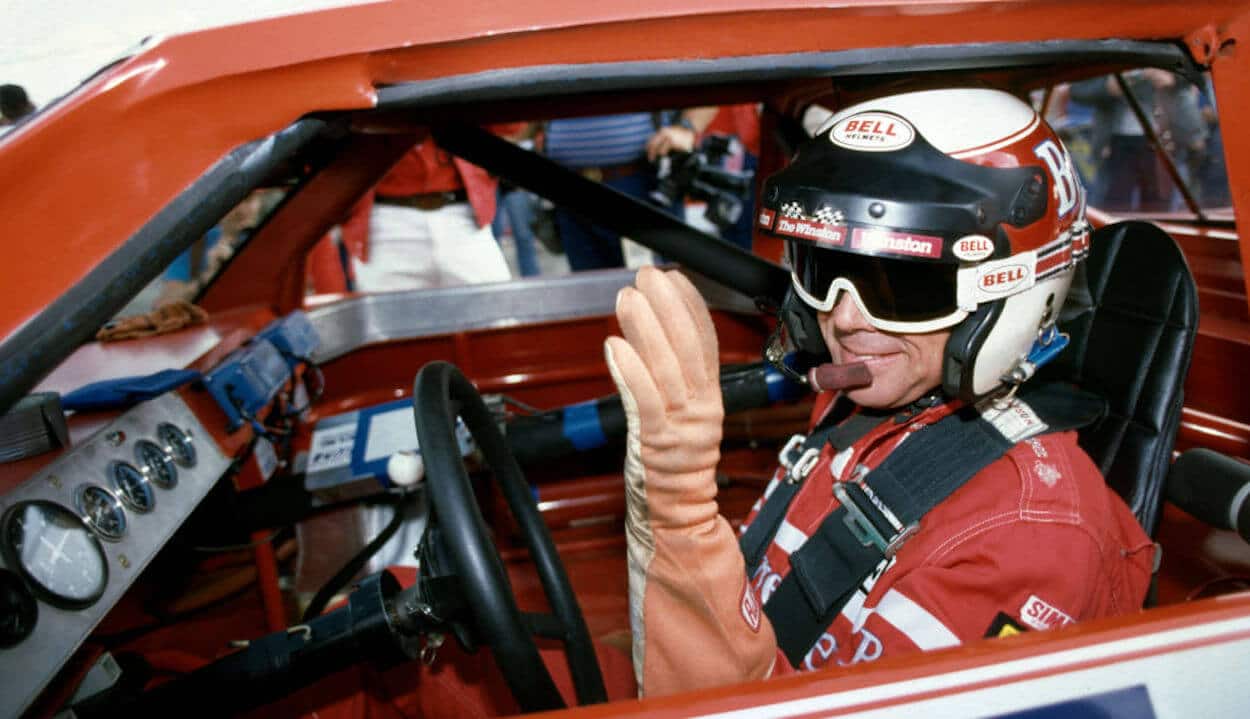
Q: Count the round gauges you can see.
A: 6